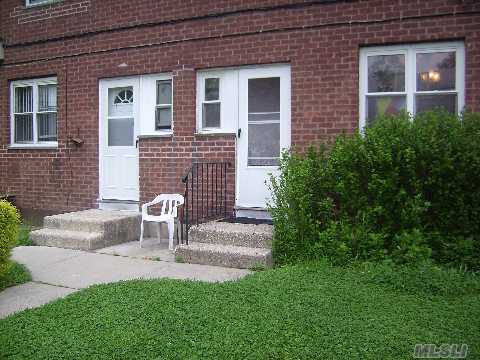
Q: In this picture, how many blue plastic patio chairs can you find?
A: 0